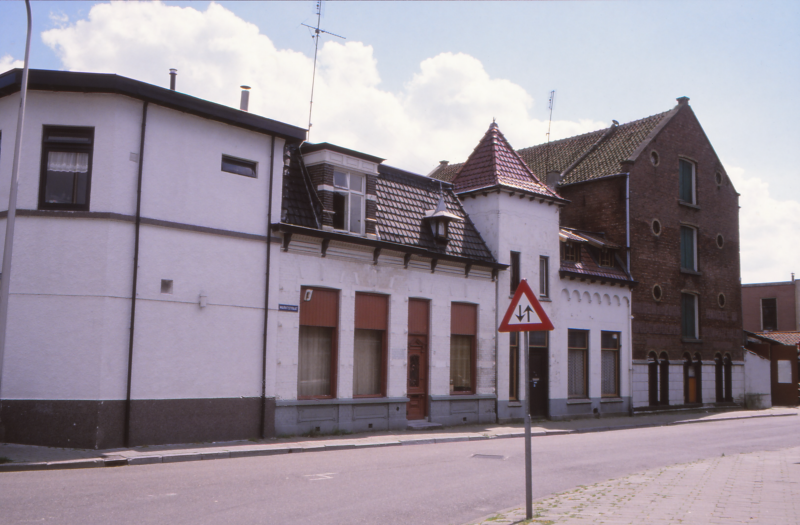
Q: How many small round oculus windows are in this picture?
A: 6